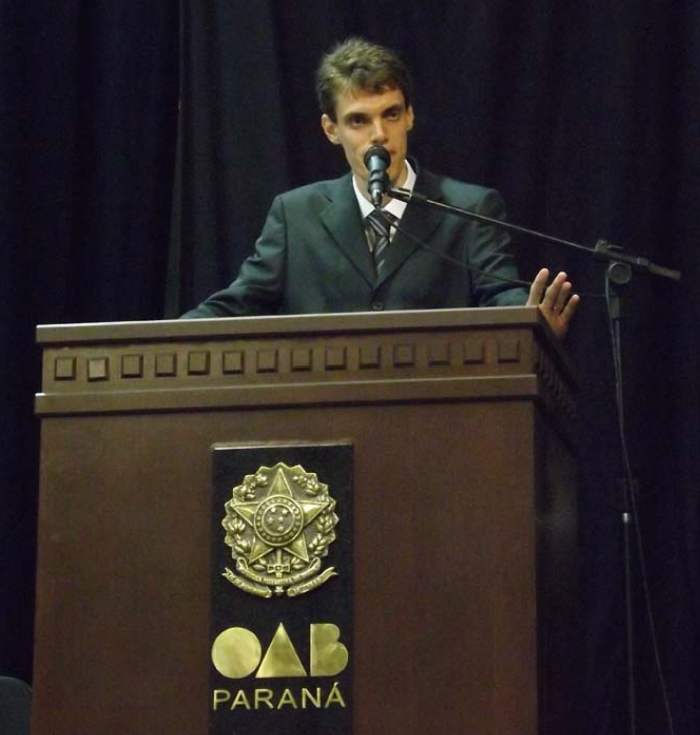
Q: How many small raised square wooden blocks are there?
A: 14